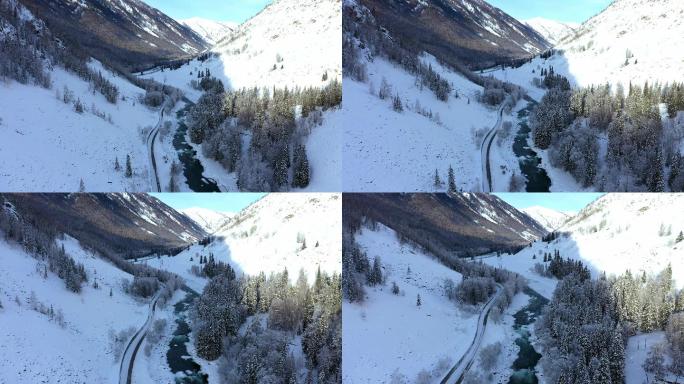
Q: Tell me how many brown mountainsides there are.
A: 4